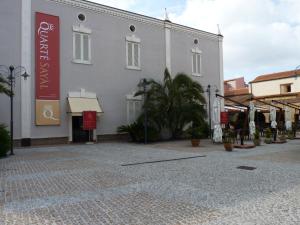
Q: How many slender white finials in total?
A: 2